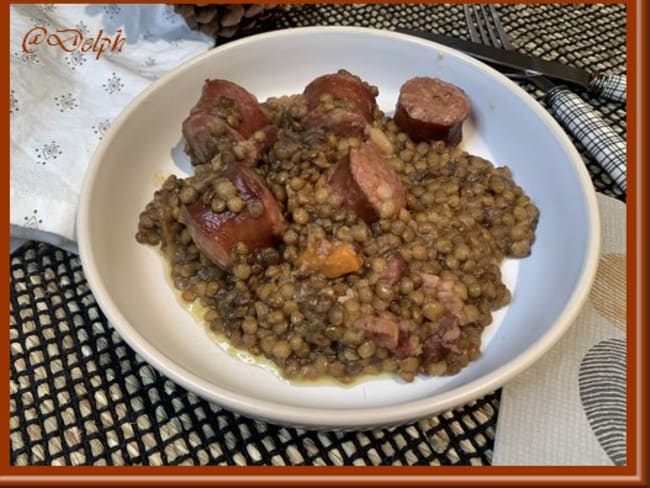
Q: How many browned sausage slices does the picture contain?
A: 5